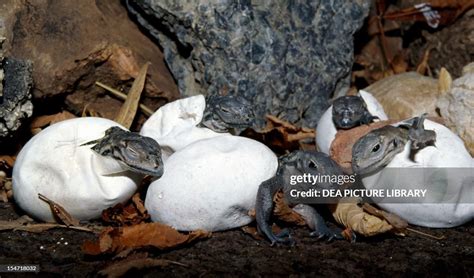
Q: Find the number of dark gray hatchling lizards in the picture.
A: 5